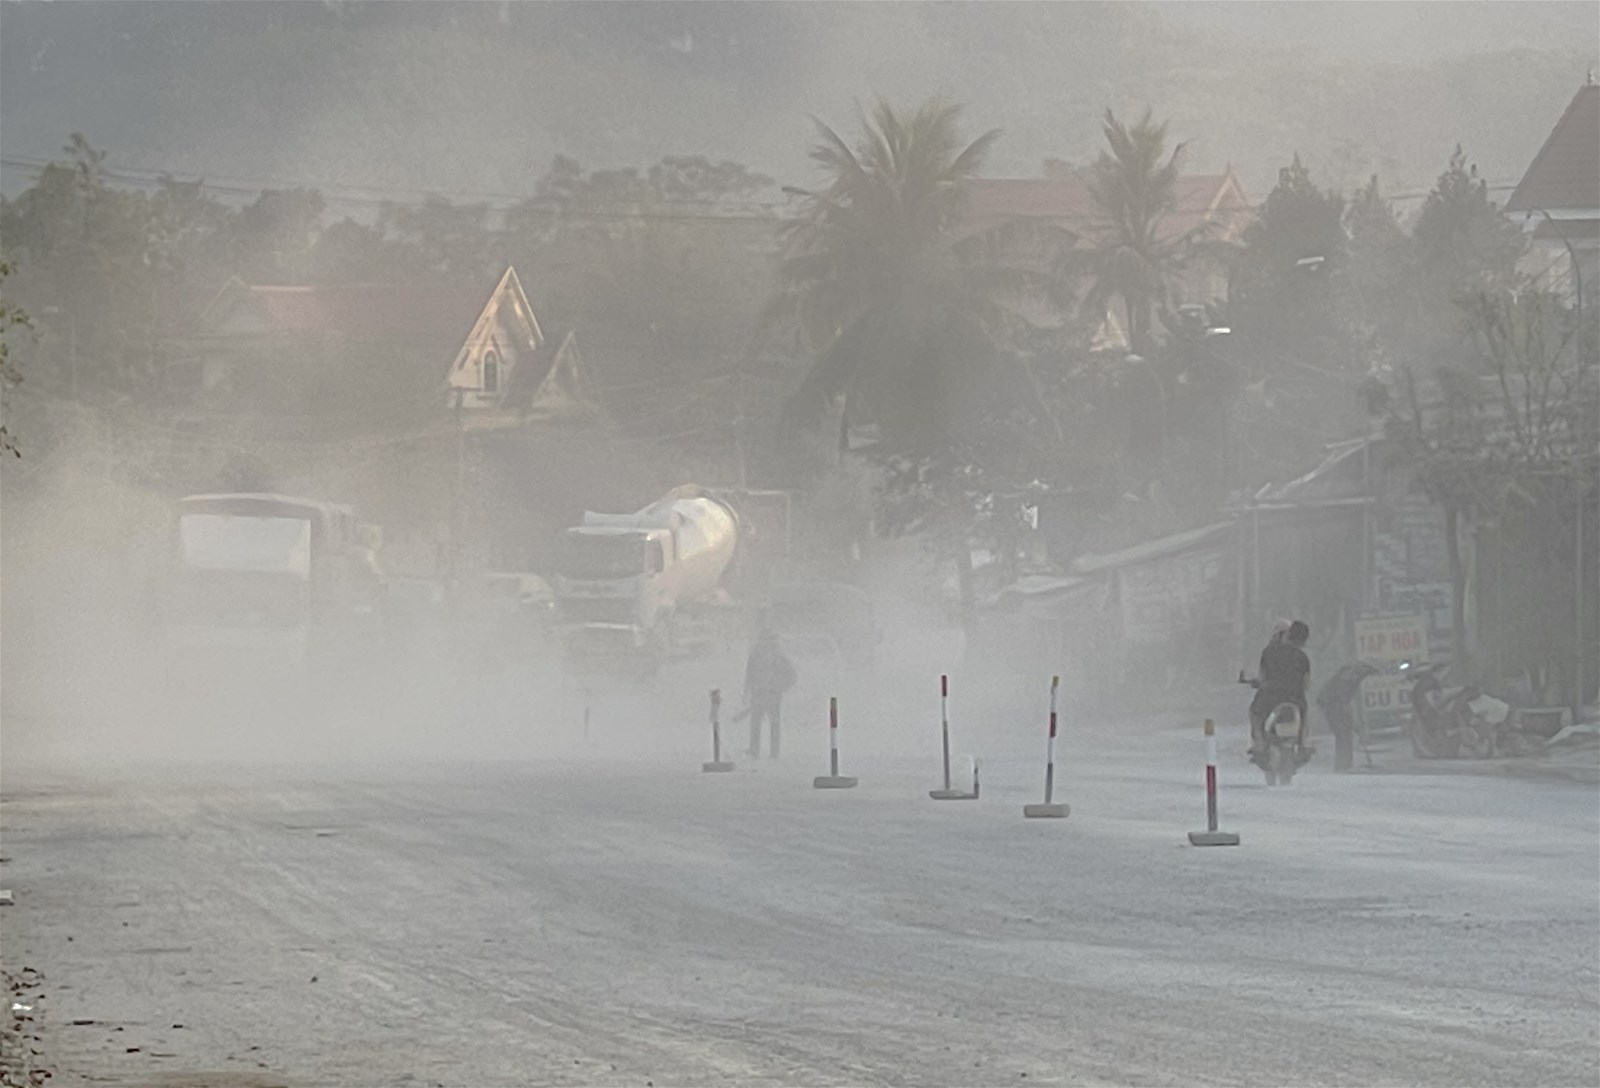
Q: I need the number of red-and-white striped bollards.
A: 5